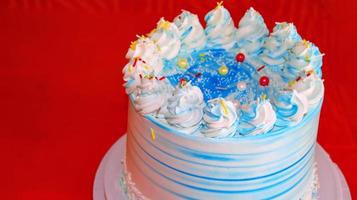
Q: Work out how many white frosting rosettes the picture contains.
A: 14